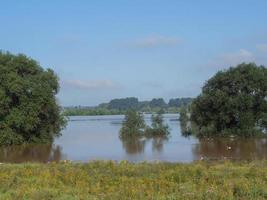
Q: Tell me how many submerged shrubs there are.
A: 2